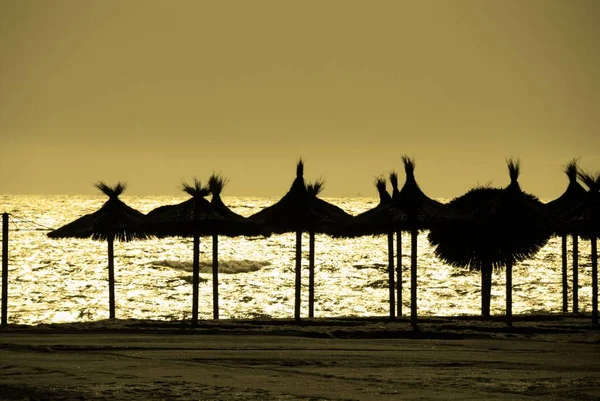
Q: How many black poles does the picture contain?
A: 14